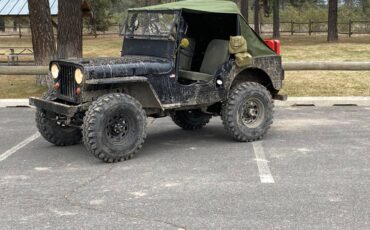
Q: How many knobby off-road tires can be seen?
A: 4